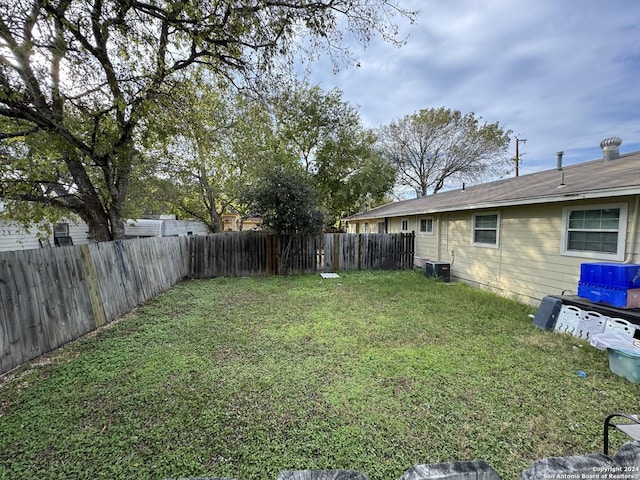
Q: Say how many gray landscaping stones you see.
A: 4